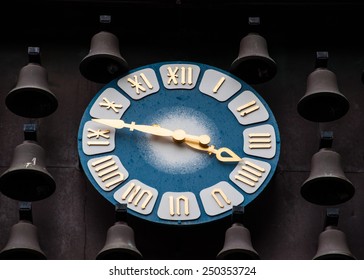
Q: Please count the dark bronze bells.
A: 10